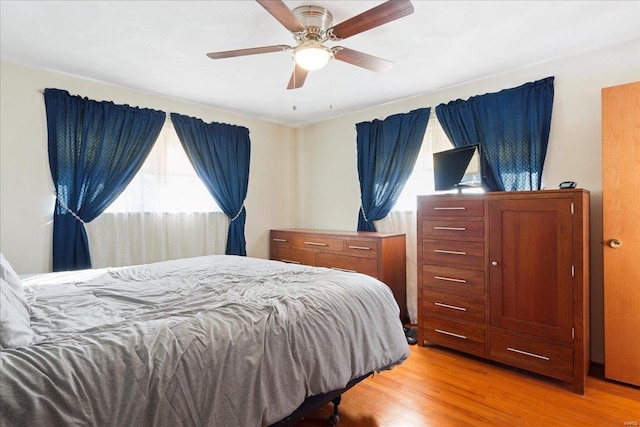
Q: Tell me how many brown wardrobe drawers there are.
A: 7